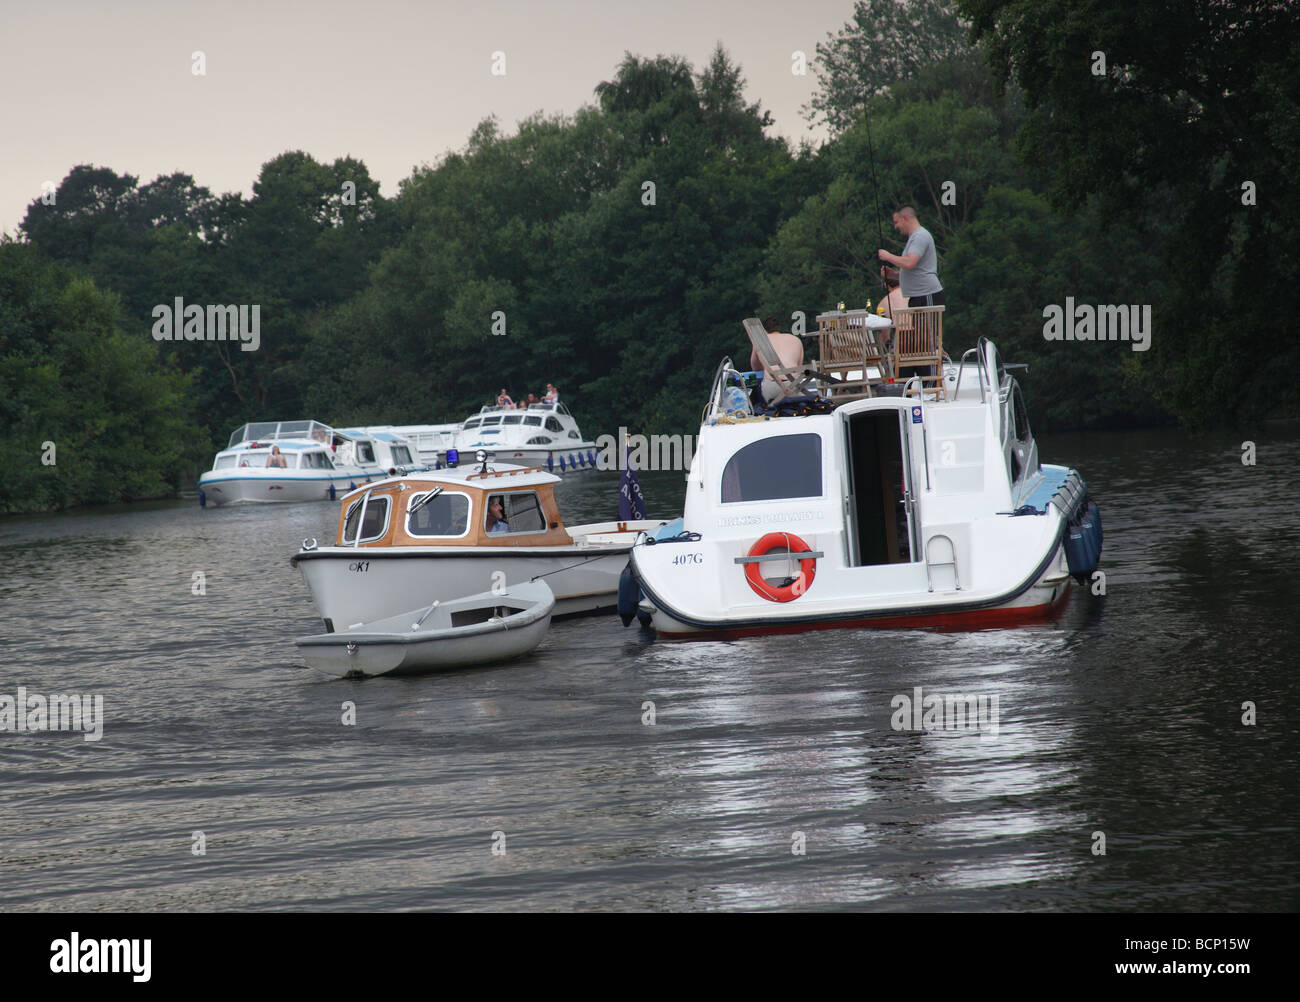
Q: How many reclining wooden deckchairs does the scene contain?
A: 1